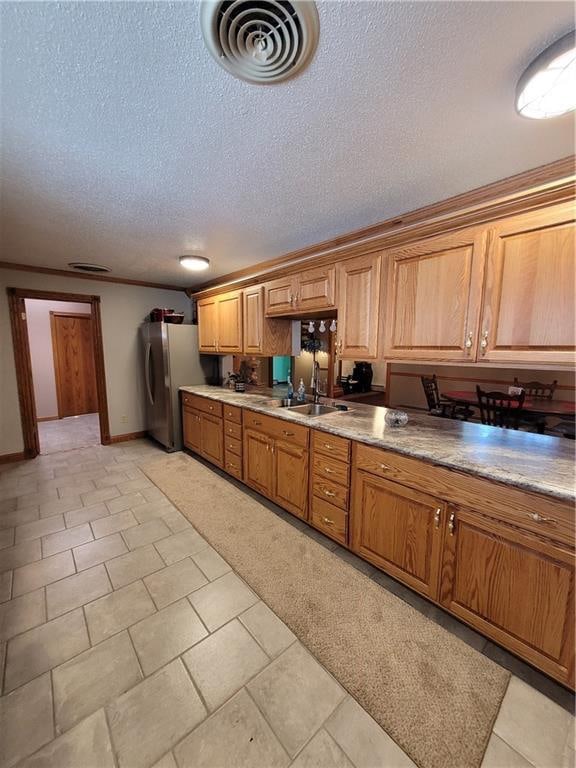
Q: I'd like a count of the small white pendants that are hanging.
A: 3